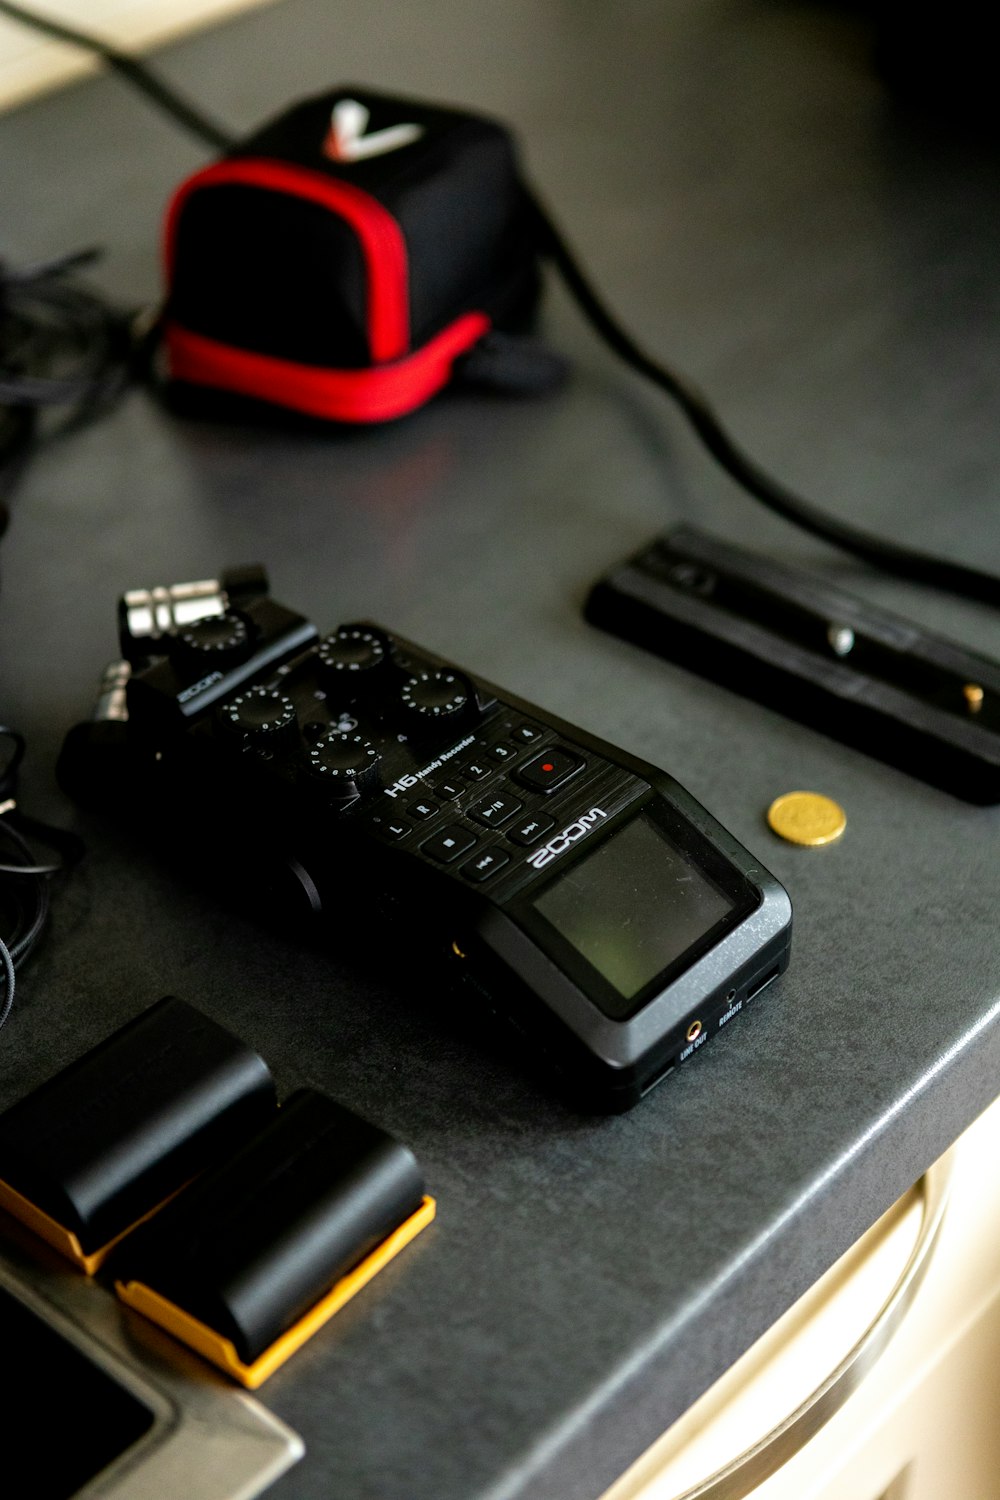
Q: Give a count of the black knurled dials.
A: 5